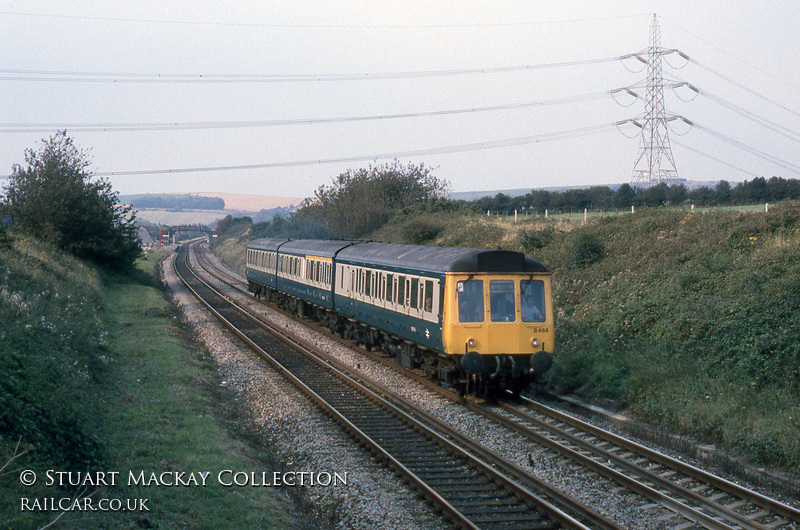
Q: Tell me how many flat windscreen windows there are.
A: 3